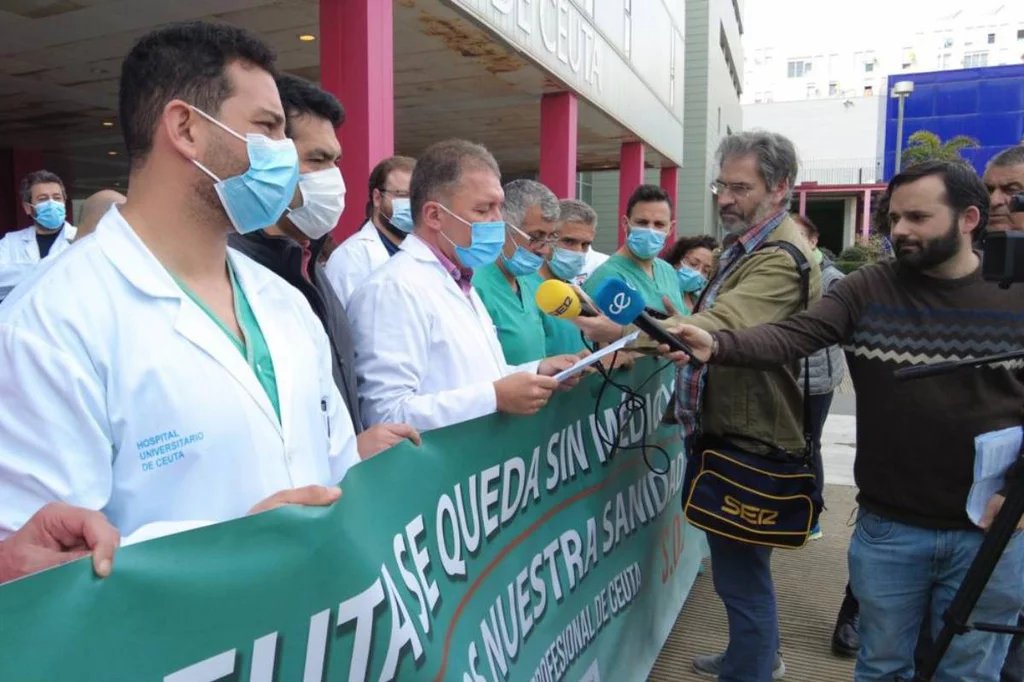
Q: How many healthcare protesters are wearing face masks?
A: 9